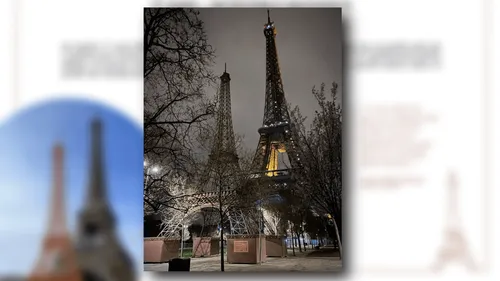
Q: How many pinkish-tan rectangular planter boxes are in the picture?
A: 4